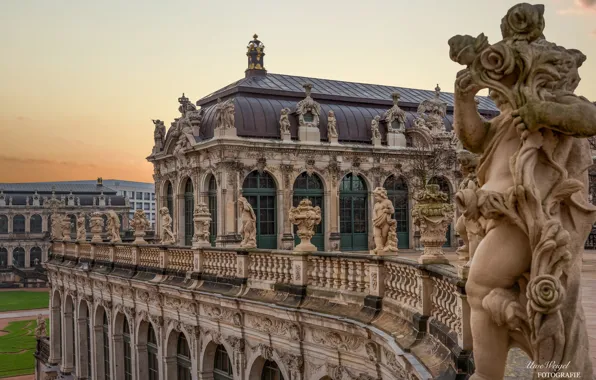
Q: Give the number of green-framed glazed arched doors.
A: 8